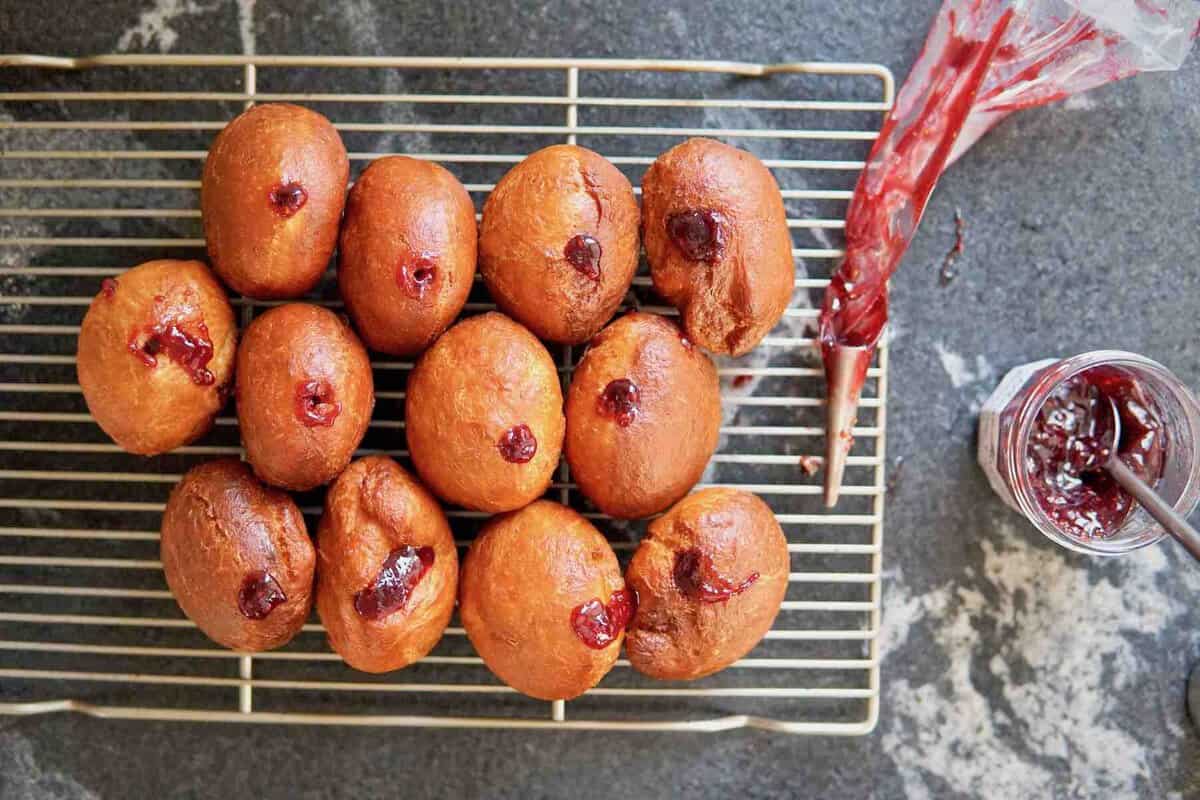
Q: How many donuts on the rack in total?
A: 12